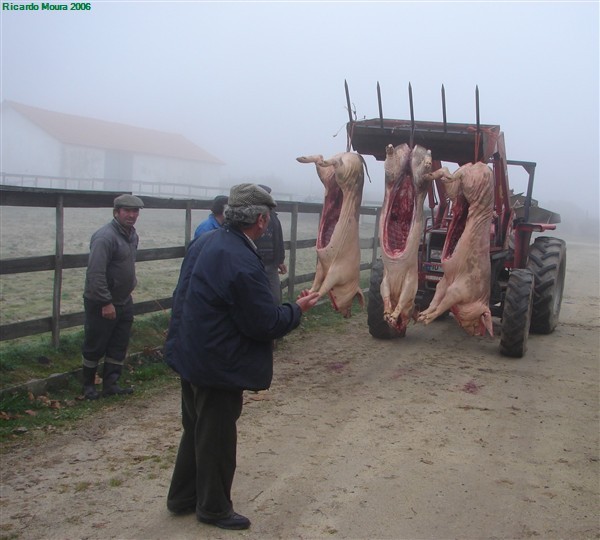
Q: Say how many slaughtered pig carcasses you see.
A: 3